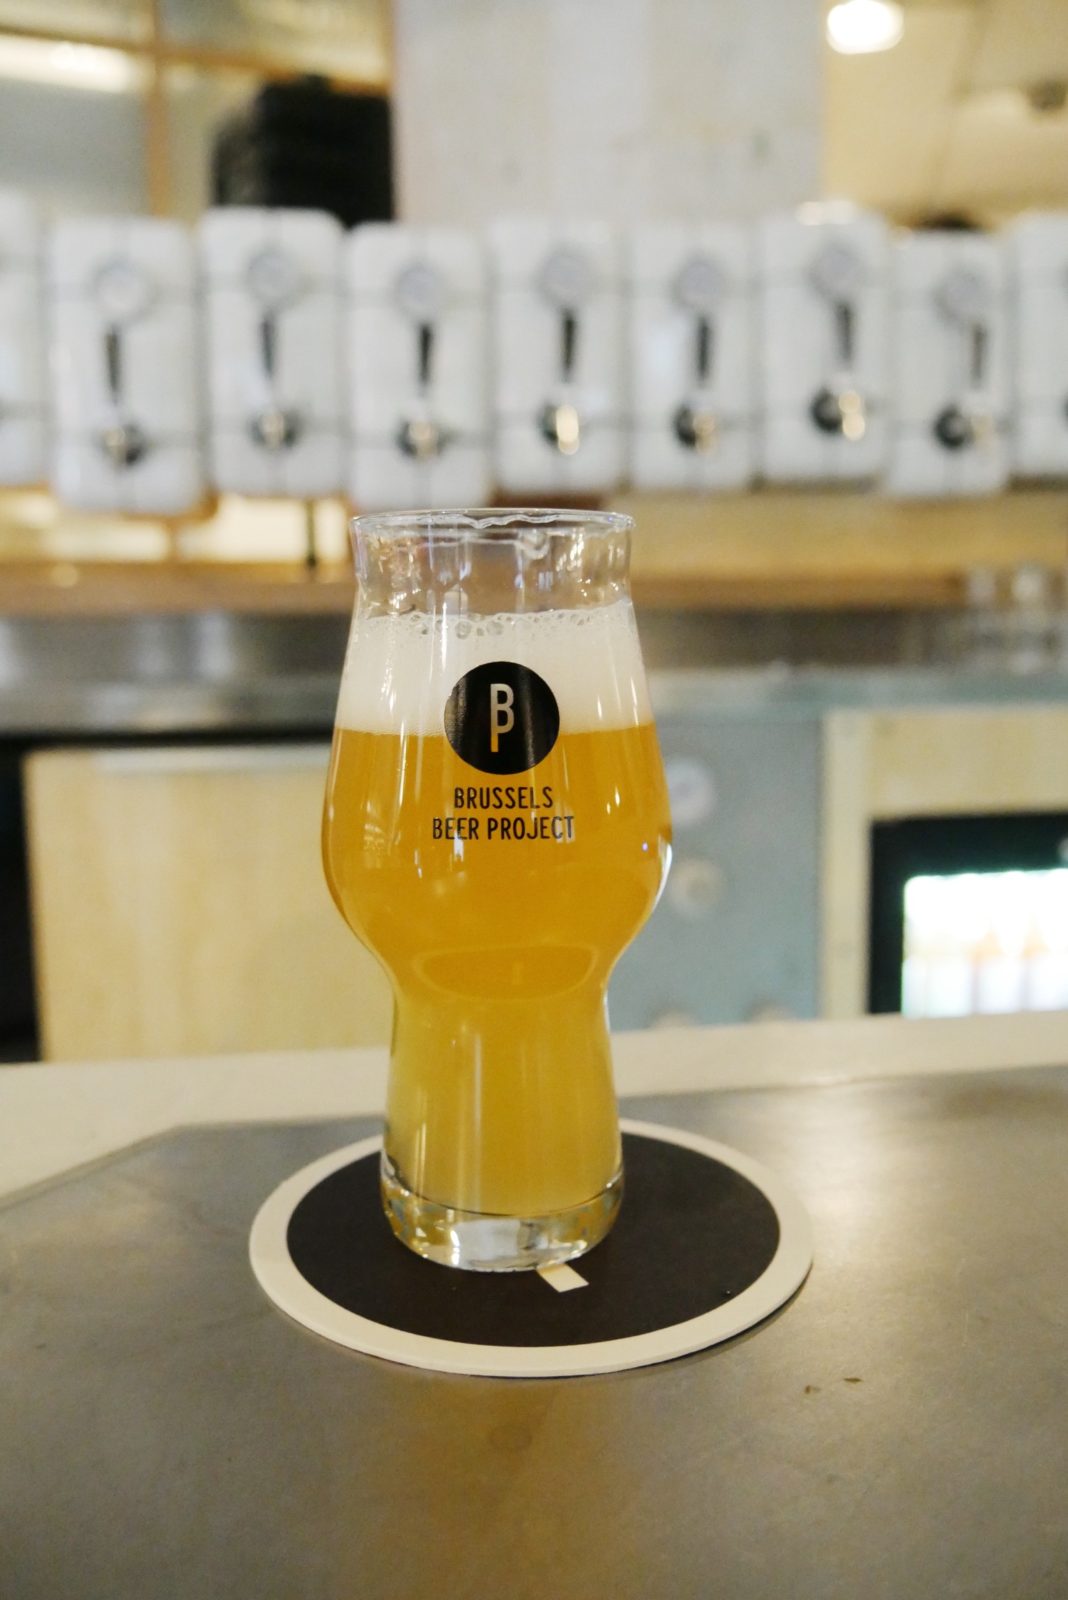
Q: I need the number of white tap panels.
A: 9